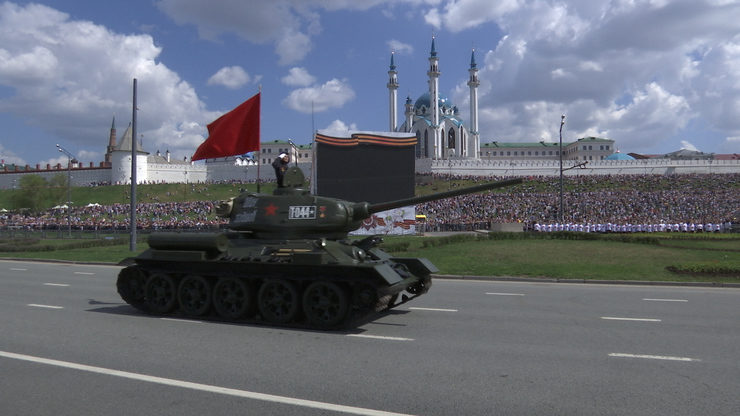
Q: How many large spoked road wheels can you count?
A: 5